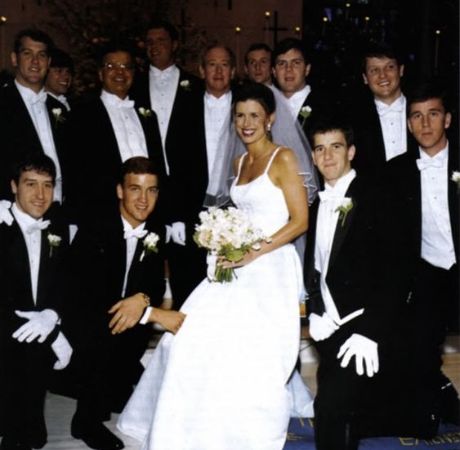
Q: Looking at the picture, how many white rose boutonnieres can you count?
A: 8